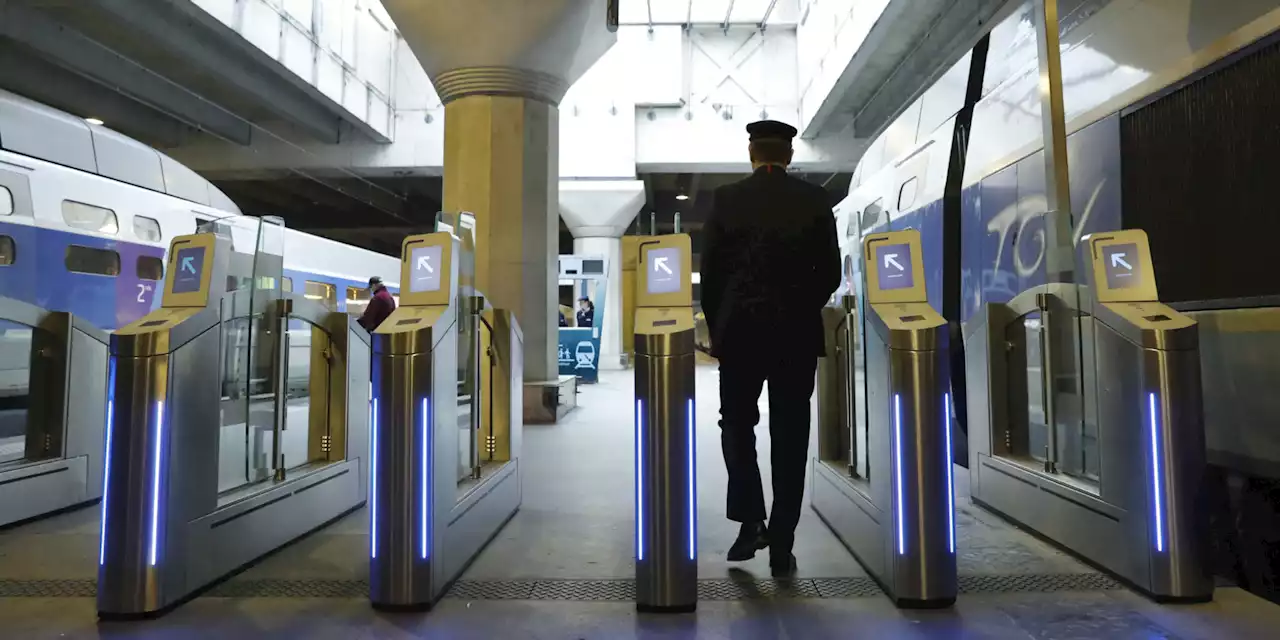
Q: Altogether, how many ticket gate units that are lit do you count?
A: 5